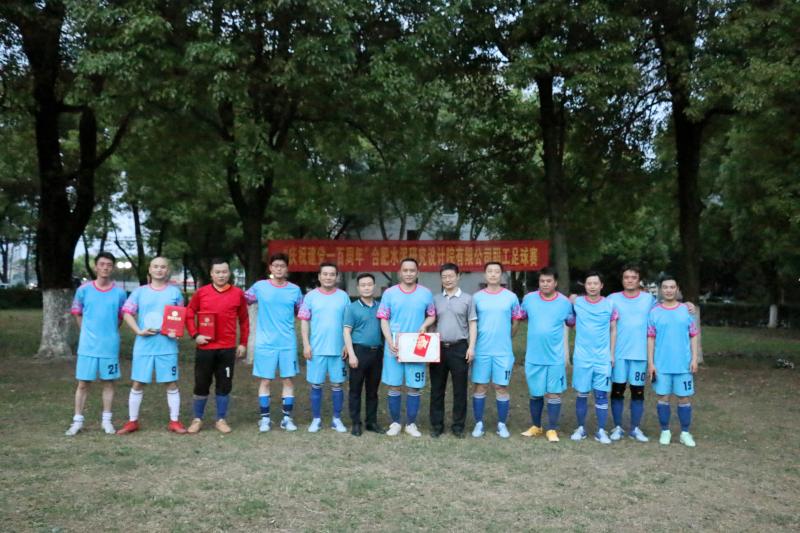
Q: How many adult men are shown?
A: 13